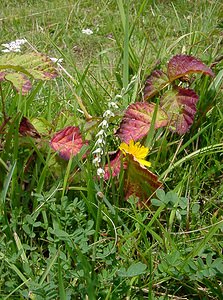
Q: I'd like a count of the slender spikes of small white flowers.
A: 1